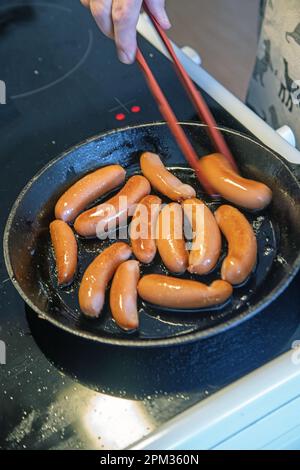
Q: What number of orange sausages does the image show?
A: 12